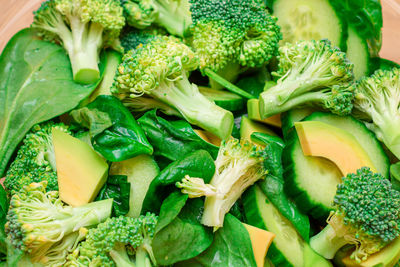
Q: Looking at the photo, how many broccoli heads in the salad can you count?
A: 11